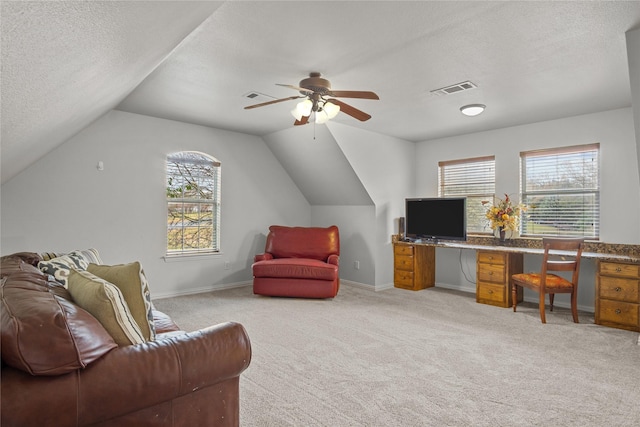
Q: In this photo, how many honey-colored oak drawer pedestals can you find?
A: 3